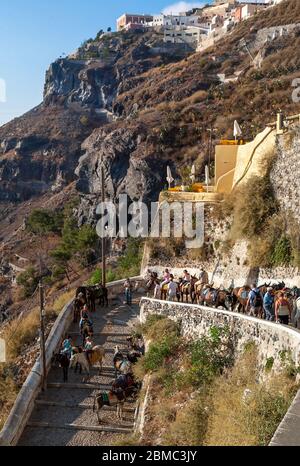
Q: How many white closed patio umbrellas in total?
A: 4